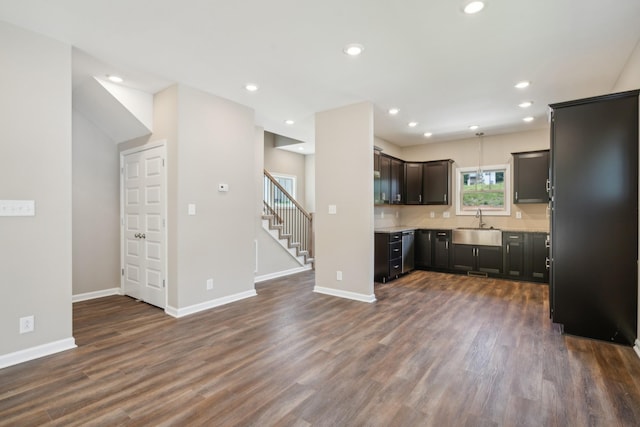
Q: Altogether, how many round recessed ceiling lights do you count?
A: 13